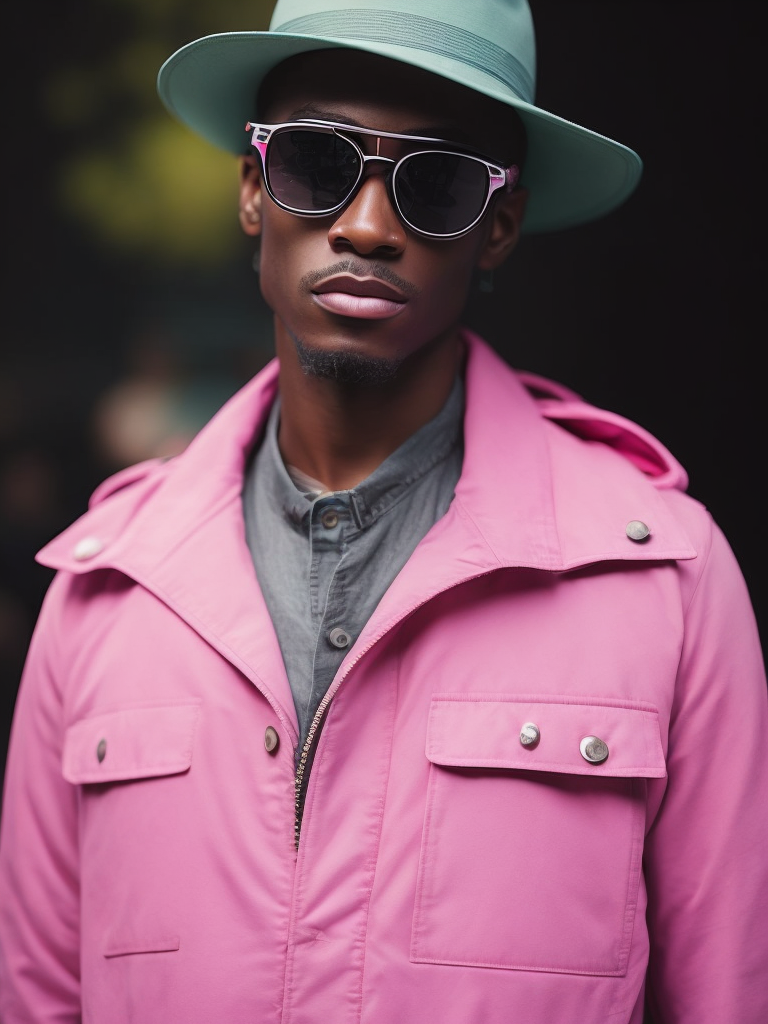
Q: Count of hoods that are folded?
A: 1